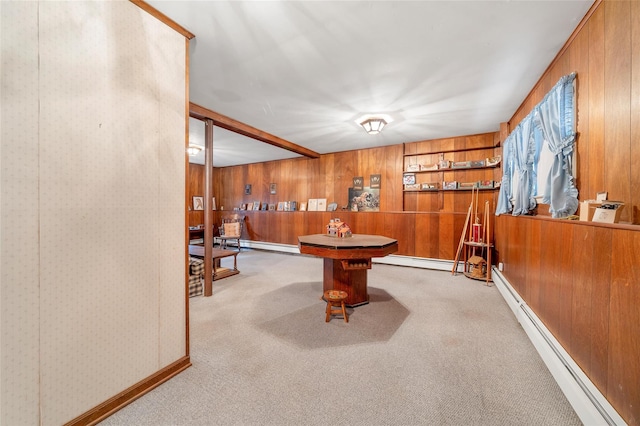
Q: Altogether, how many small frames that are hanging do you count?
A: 4